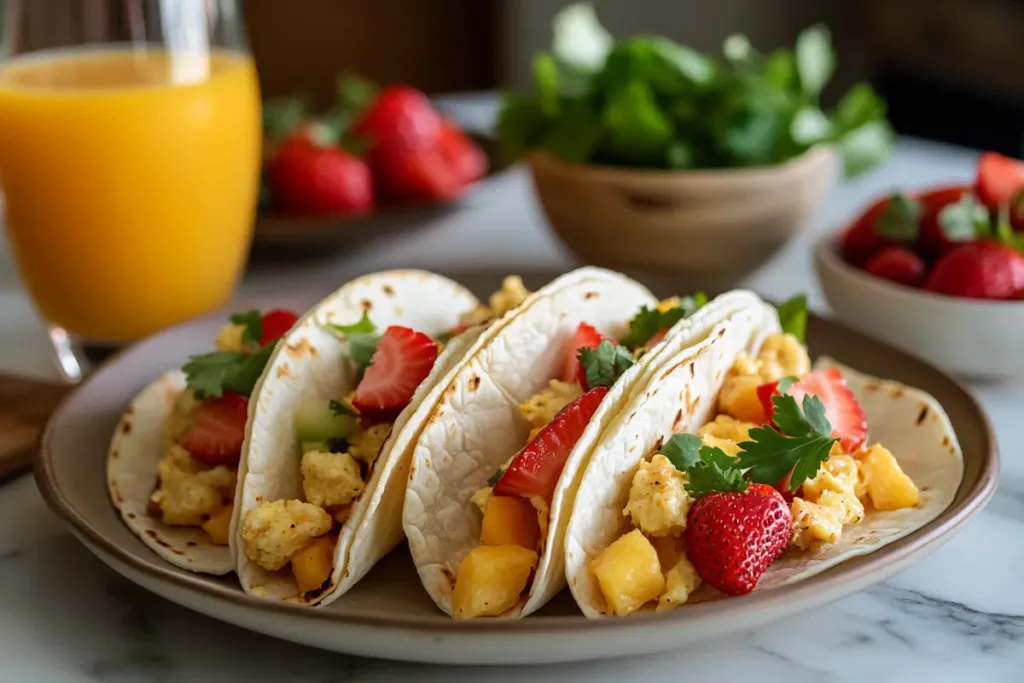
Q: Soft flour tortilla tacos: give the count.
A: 4